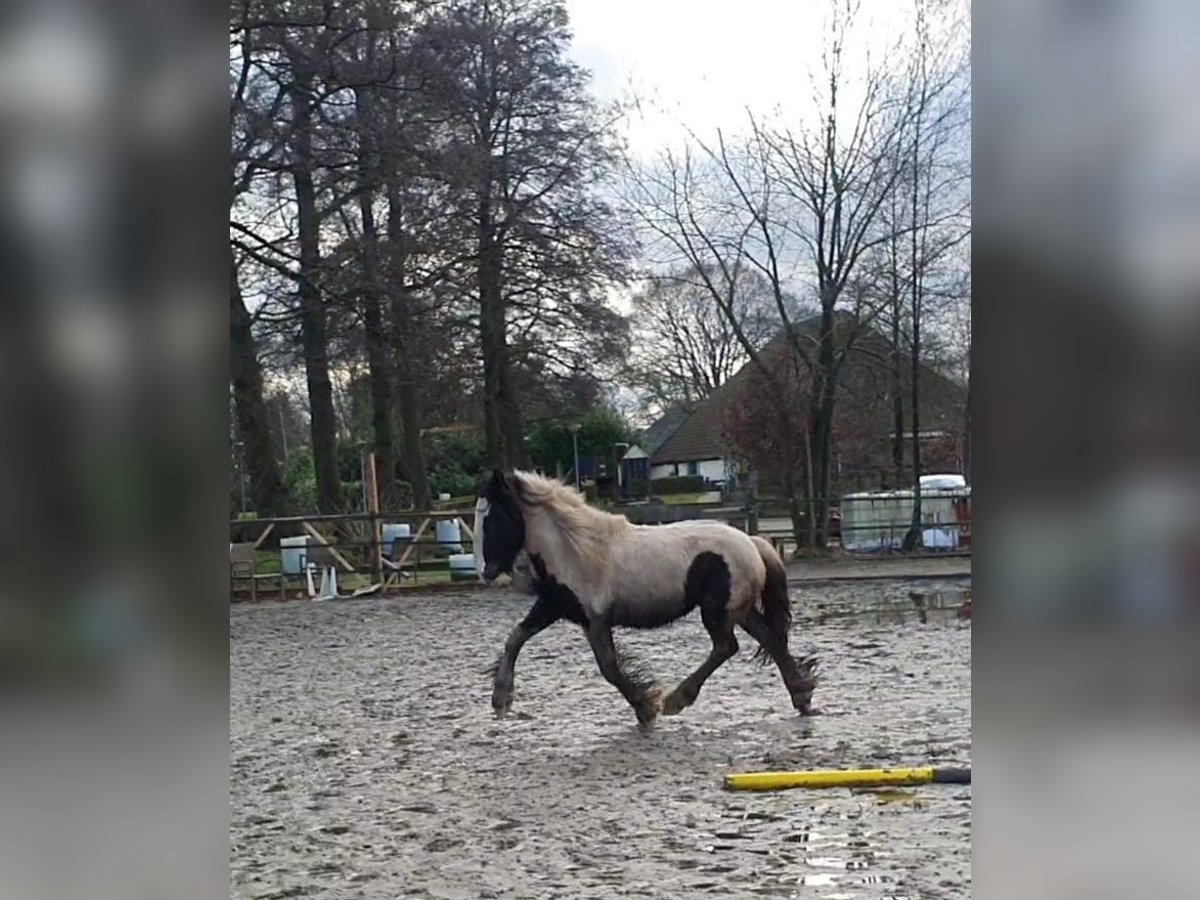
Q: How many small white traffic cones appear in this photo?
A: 3